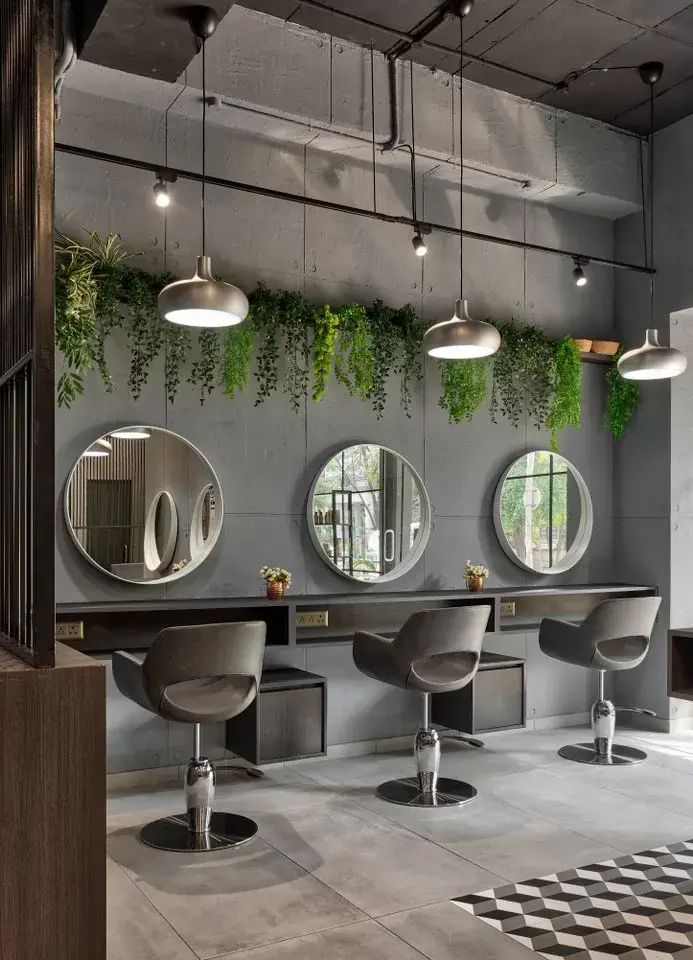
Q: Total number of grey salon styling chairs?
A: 3